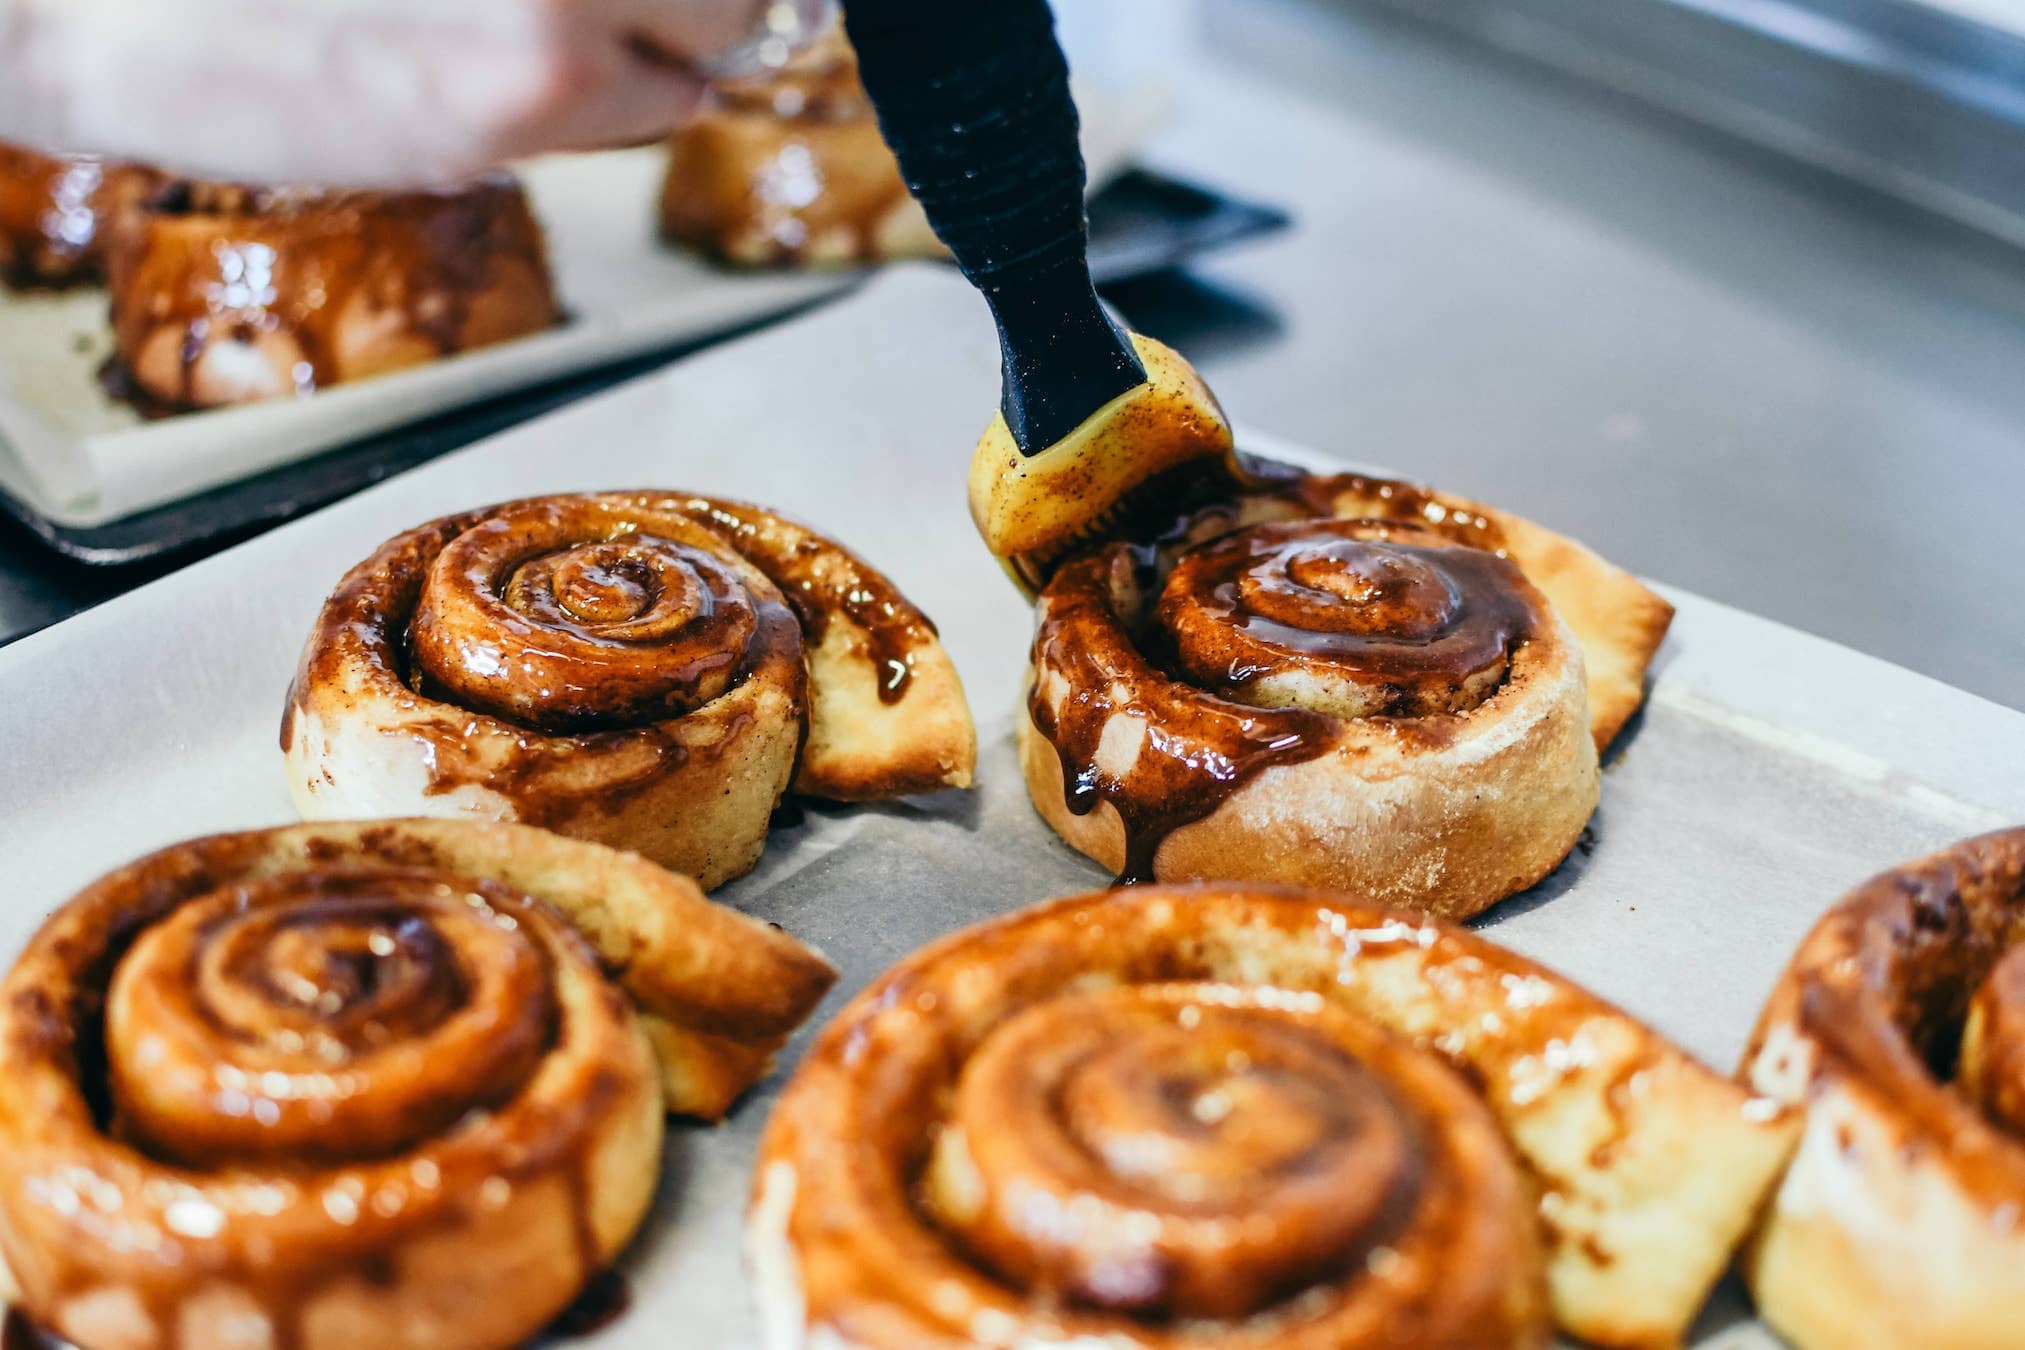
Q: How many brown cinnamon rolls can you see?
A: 8